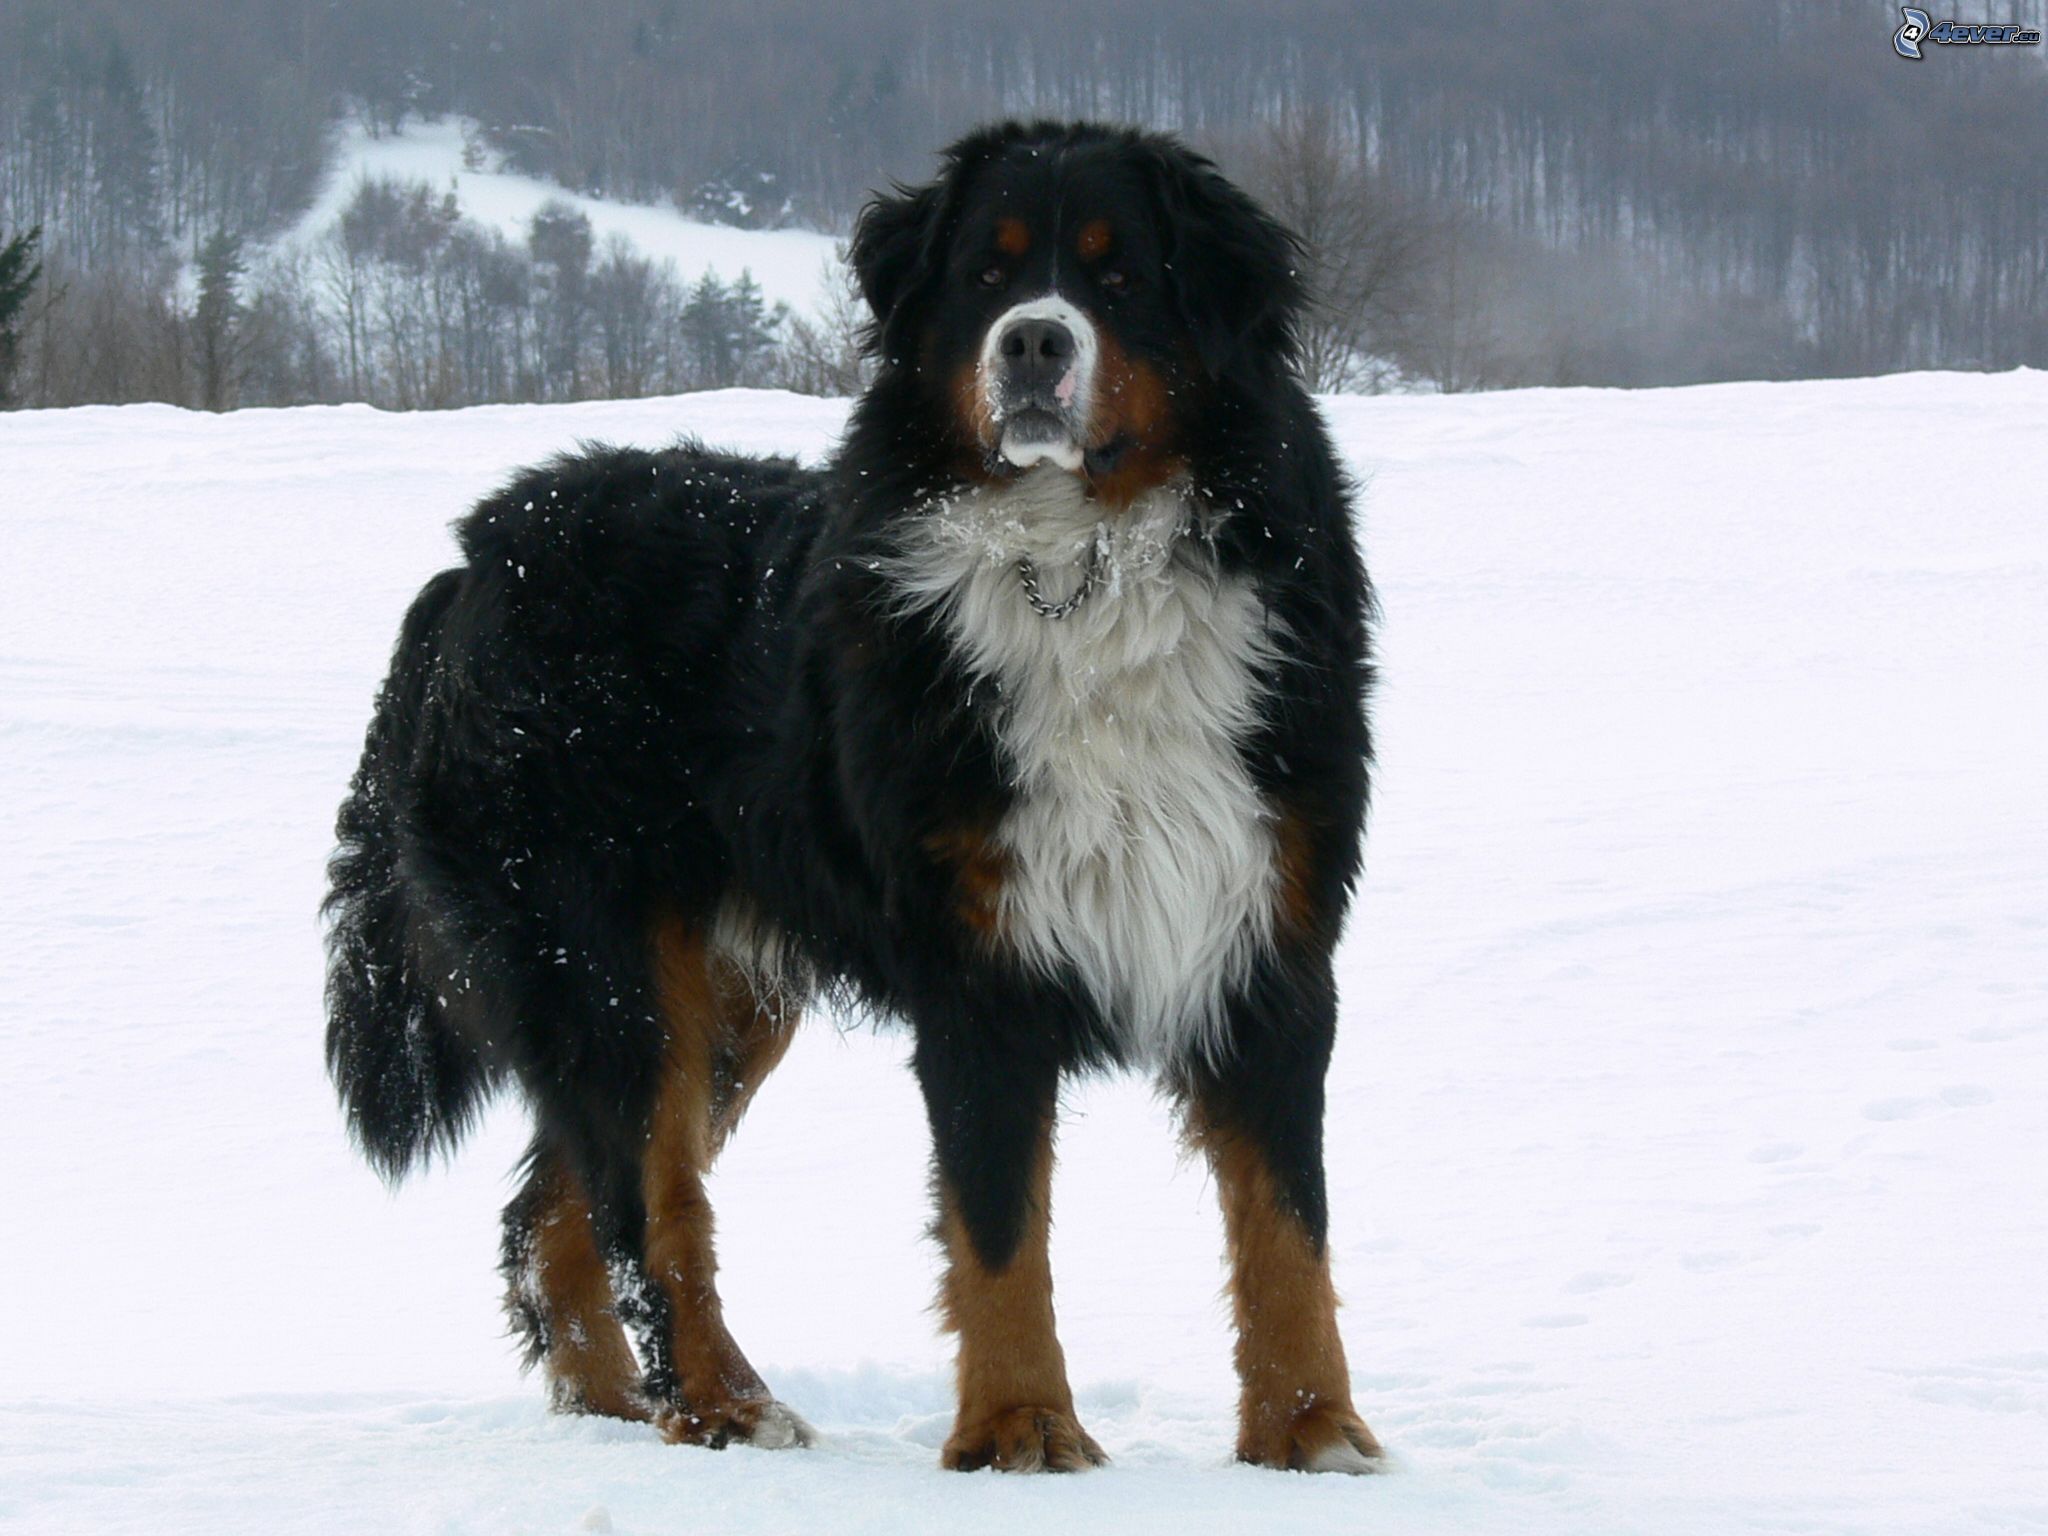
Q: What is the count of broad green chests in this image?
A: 0